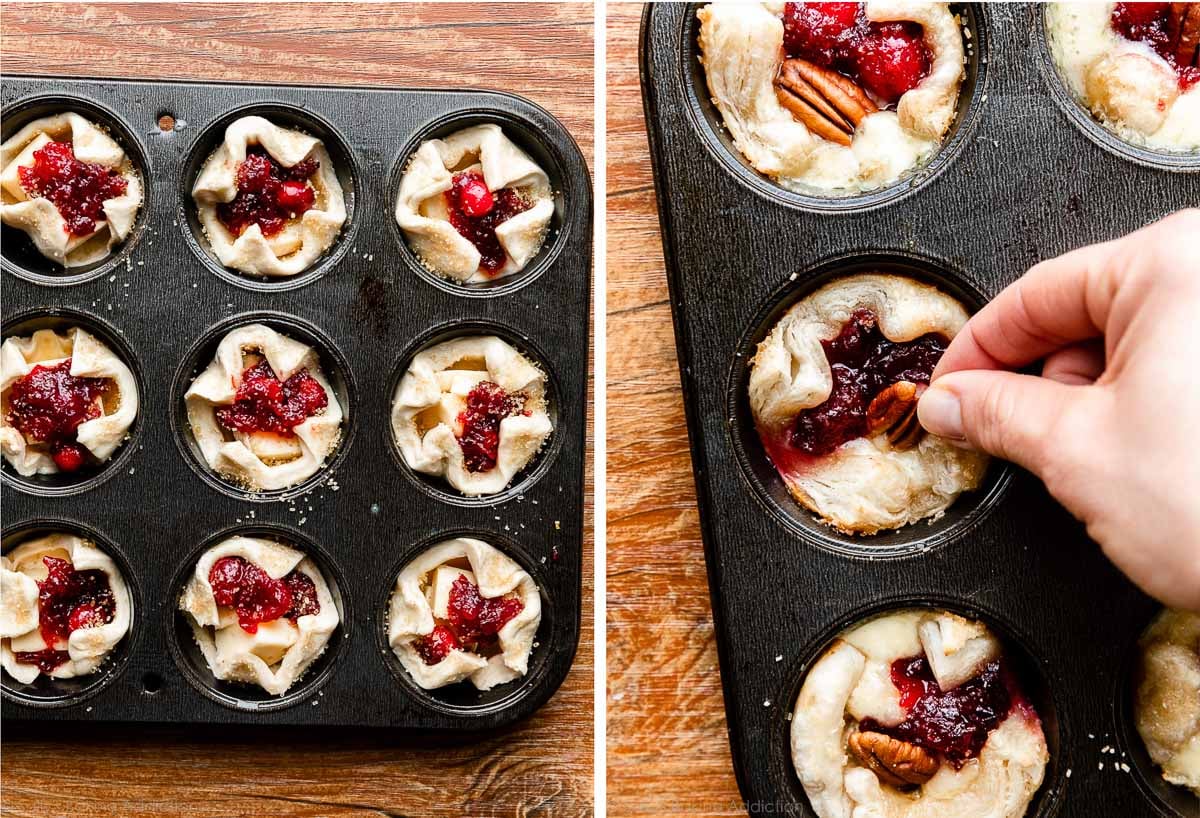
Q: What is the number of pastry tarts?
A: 14